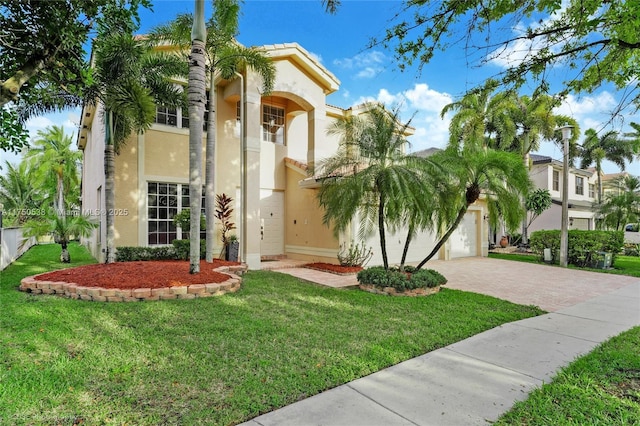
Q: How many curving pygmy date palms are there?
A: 3